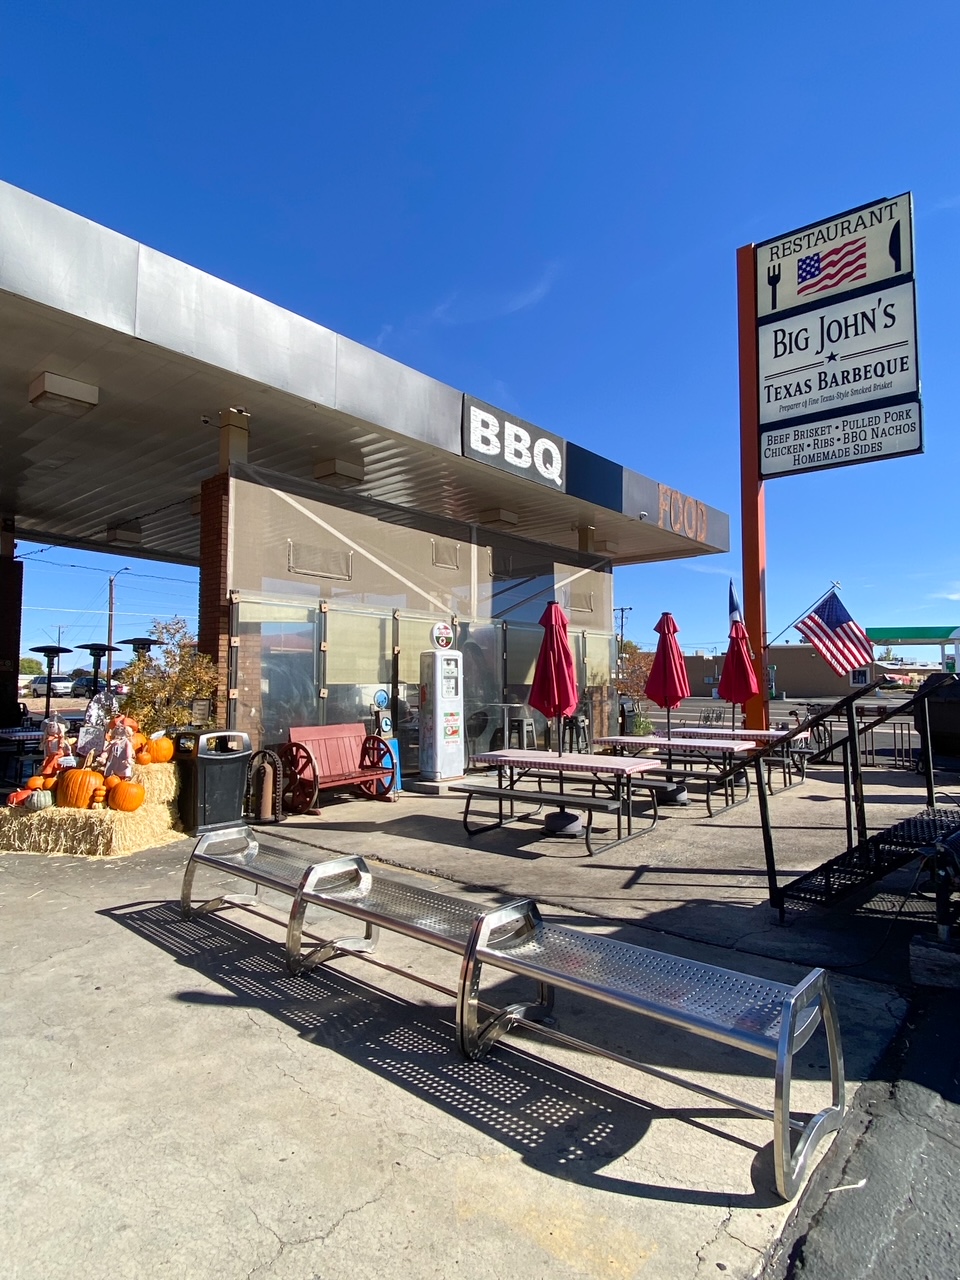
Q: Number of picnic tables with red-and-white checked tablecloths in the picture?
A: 3